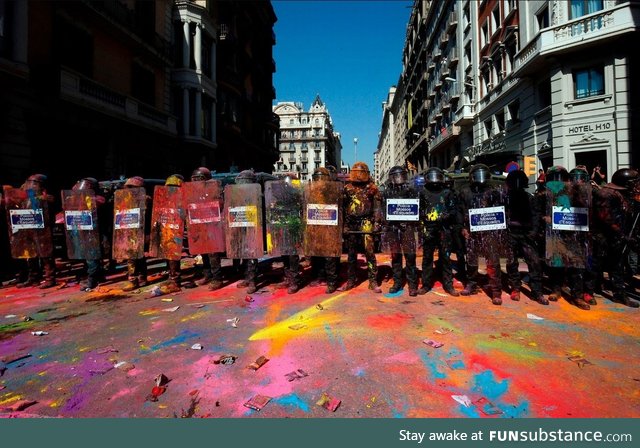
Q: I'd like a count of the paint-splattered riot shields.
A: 11